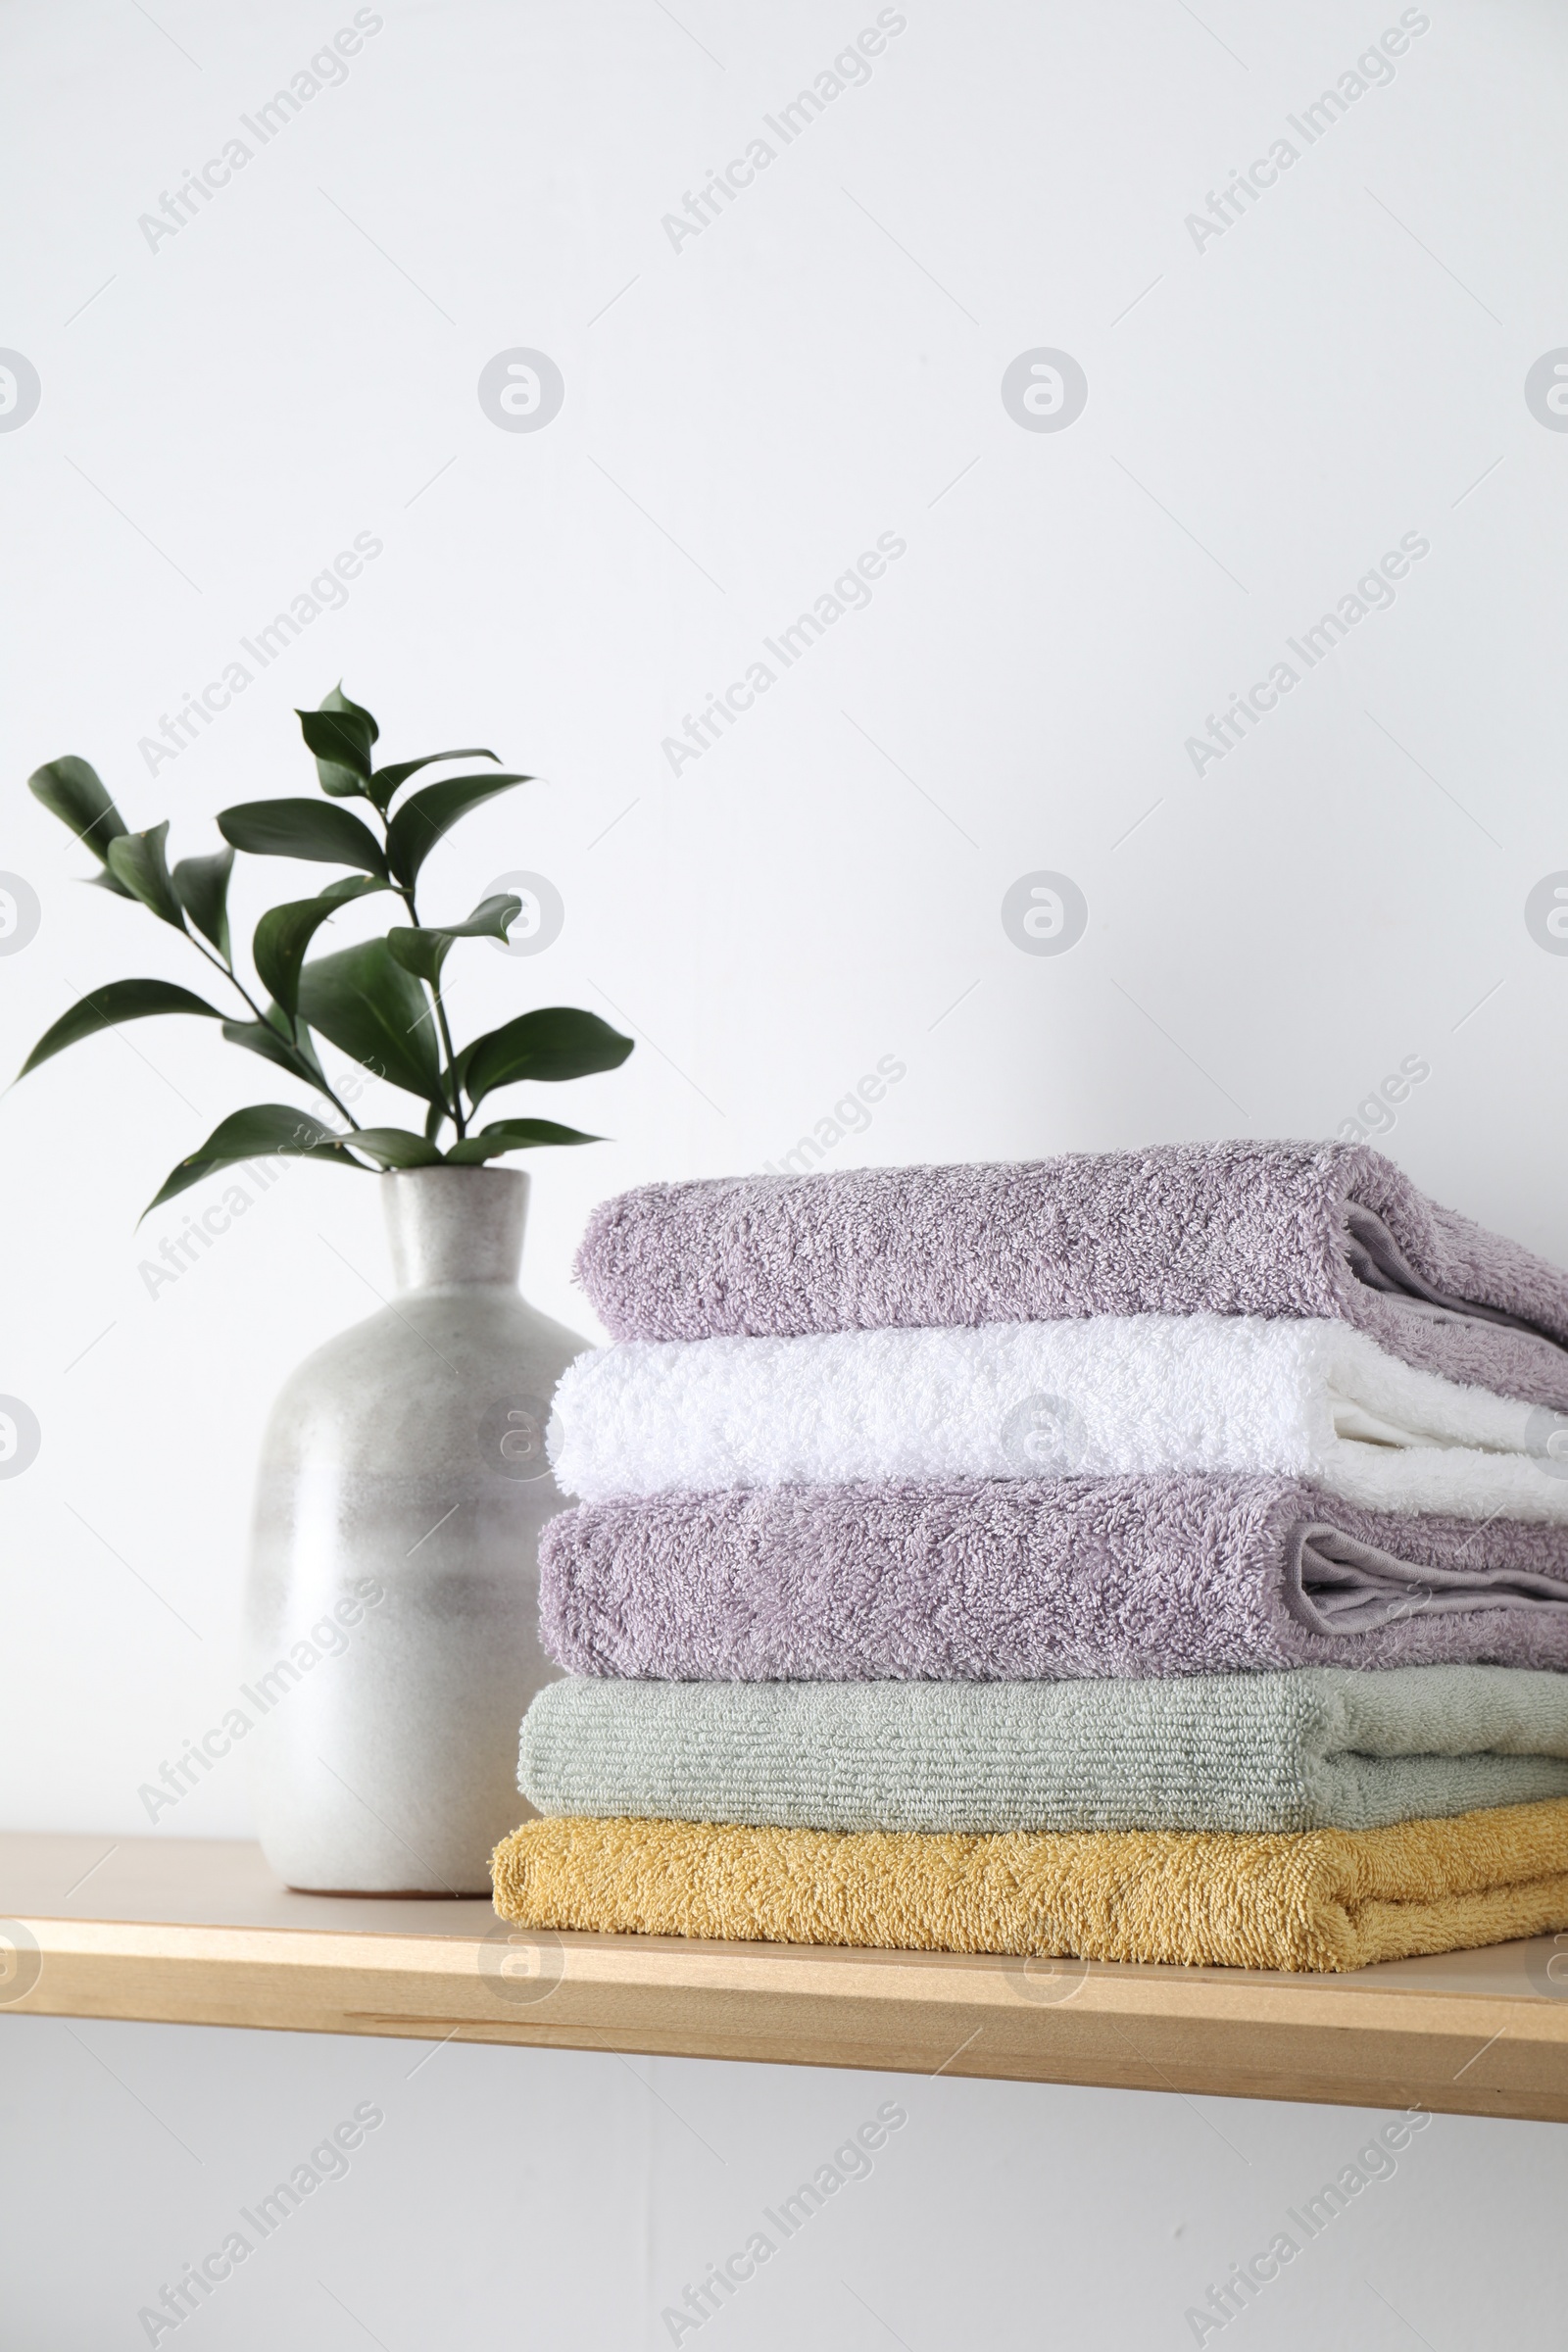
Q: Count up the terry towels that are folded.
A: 5